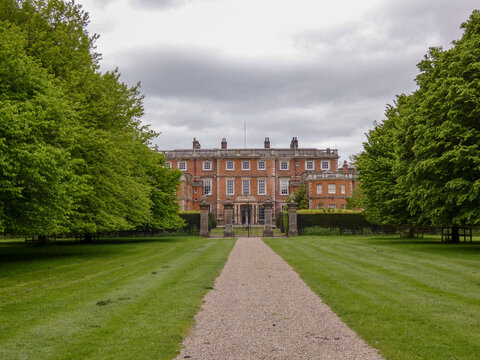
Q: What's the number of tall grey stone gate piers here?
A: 4